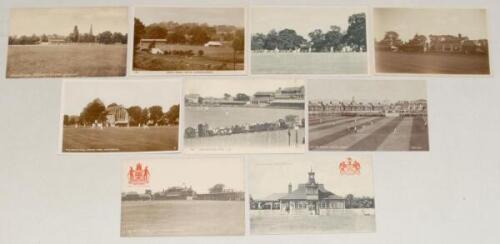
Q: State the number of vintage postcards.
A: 9